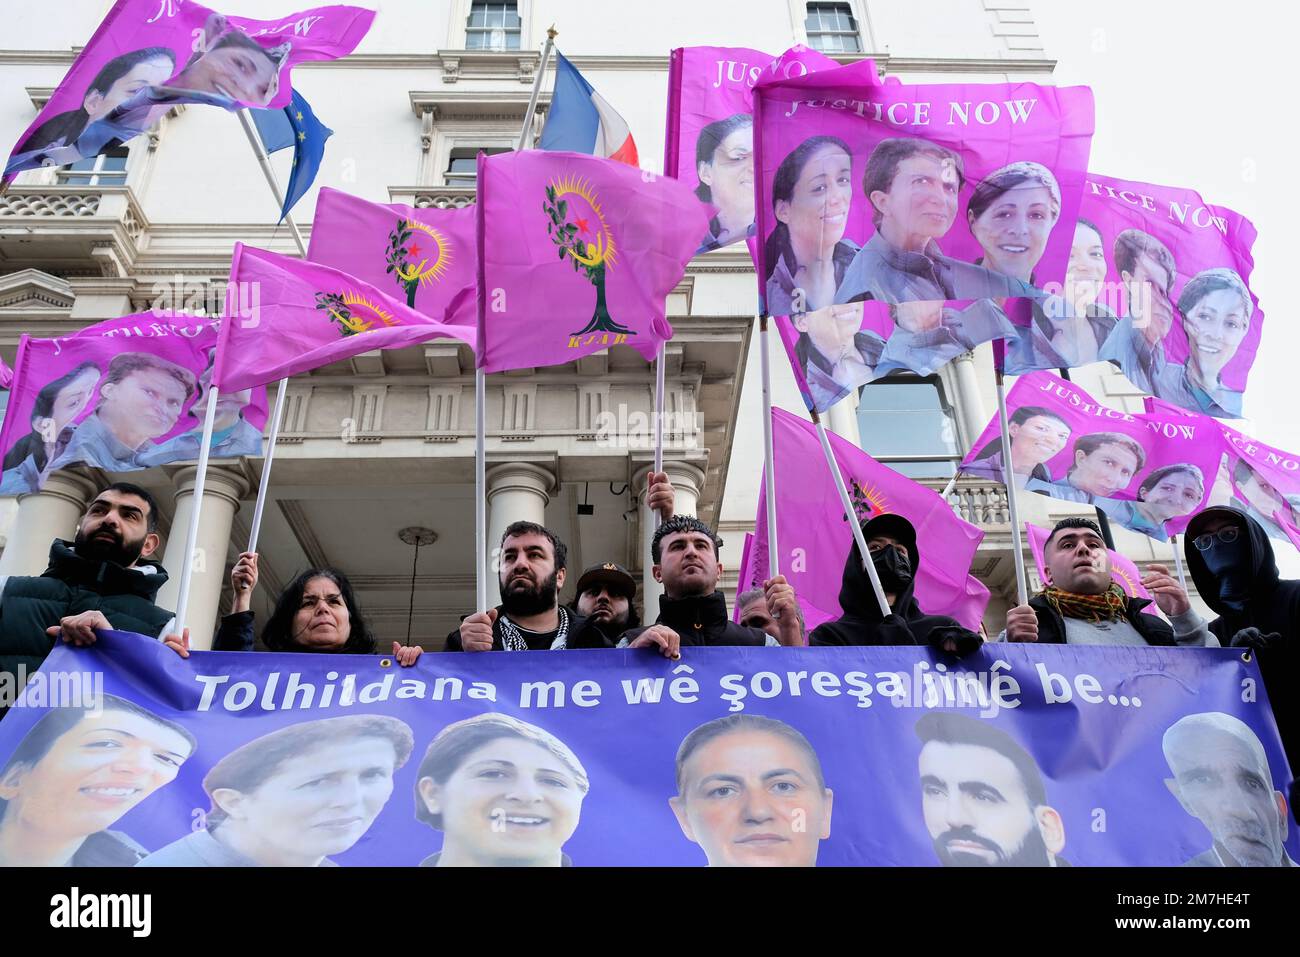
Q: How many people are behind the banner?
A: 9